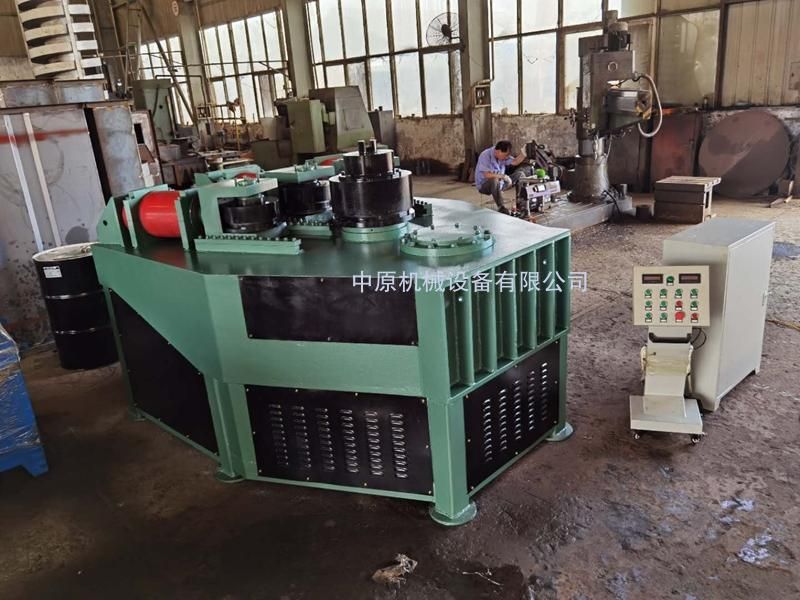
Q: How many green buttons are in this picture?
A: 10